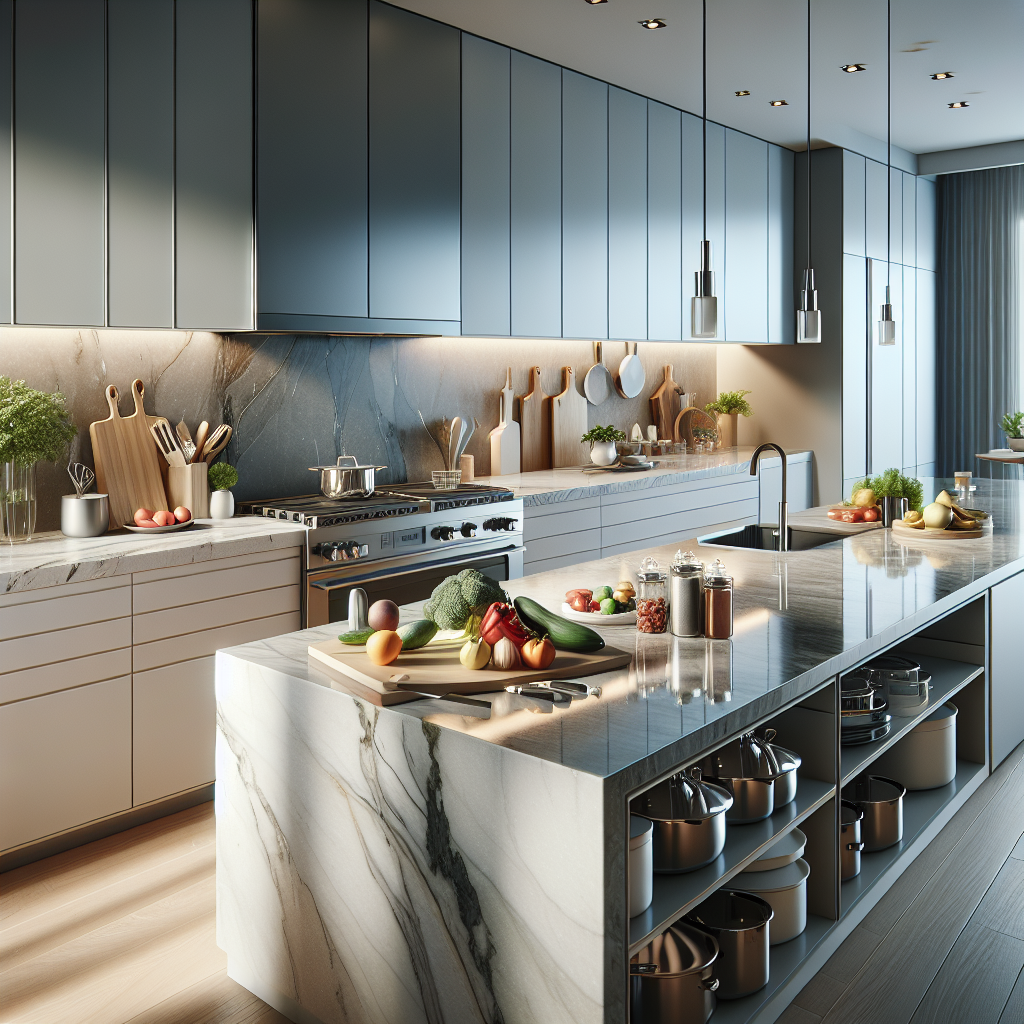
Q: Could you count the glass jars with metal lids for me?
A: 3